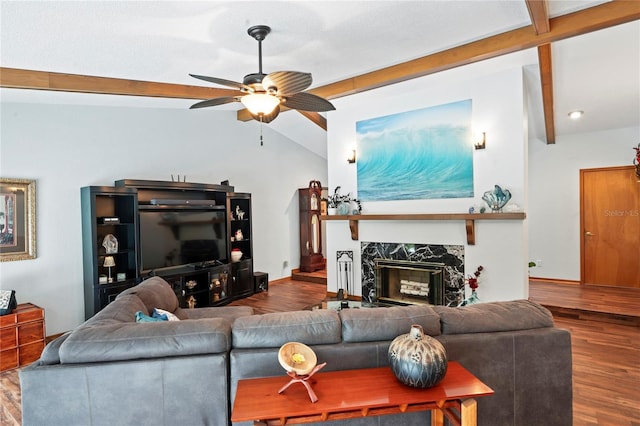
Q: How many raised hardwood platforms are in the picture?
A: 2